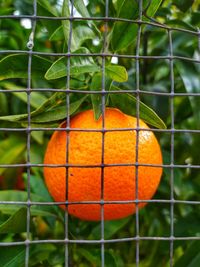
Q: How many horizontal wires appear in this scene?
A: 7